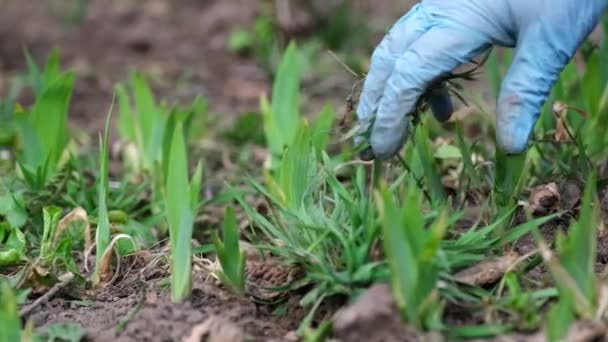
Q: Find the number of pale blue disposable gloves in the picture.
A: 1